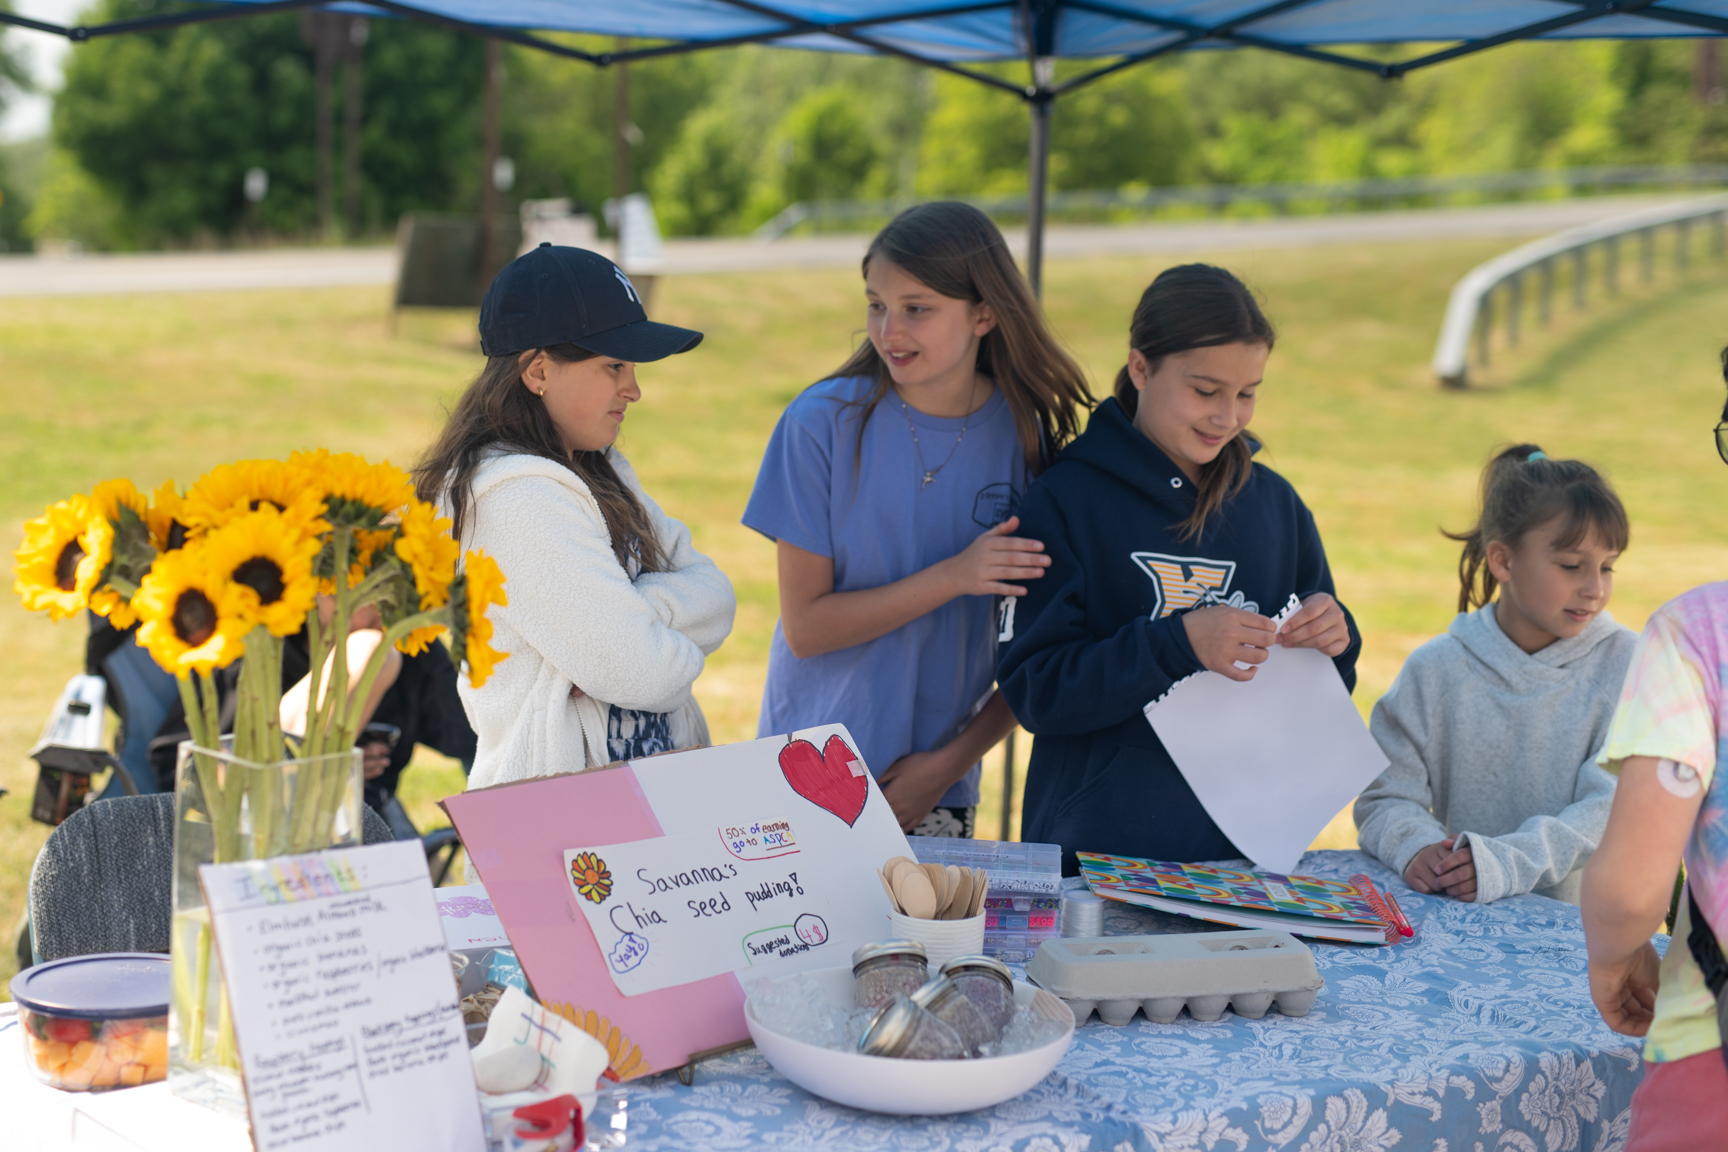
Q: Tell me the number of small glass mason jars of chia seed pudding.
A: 4